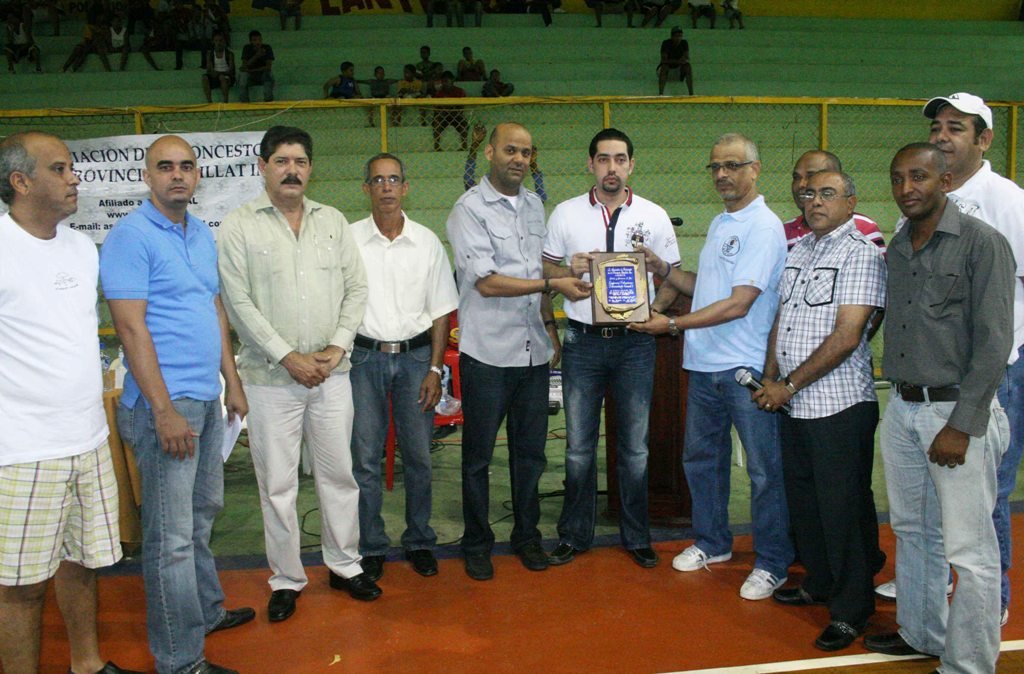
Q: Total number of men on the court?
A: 11